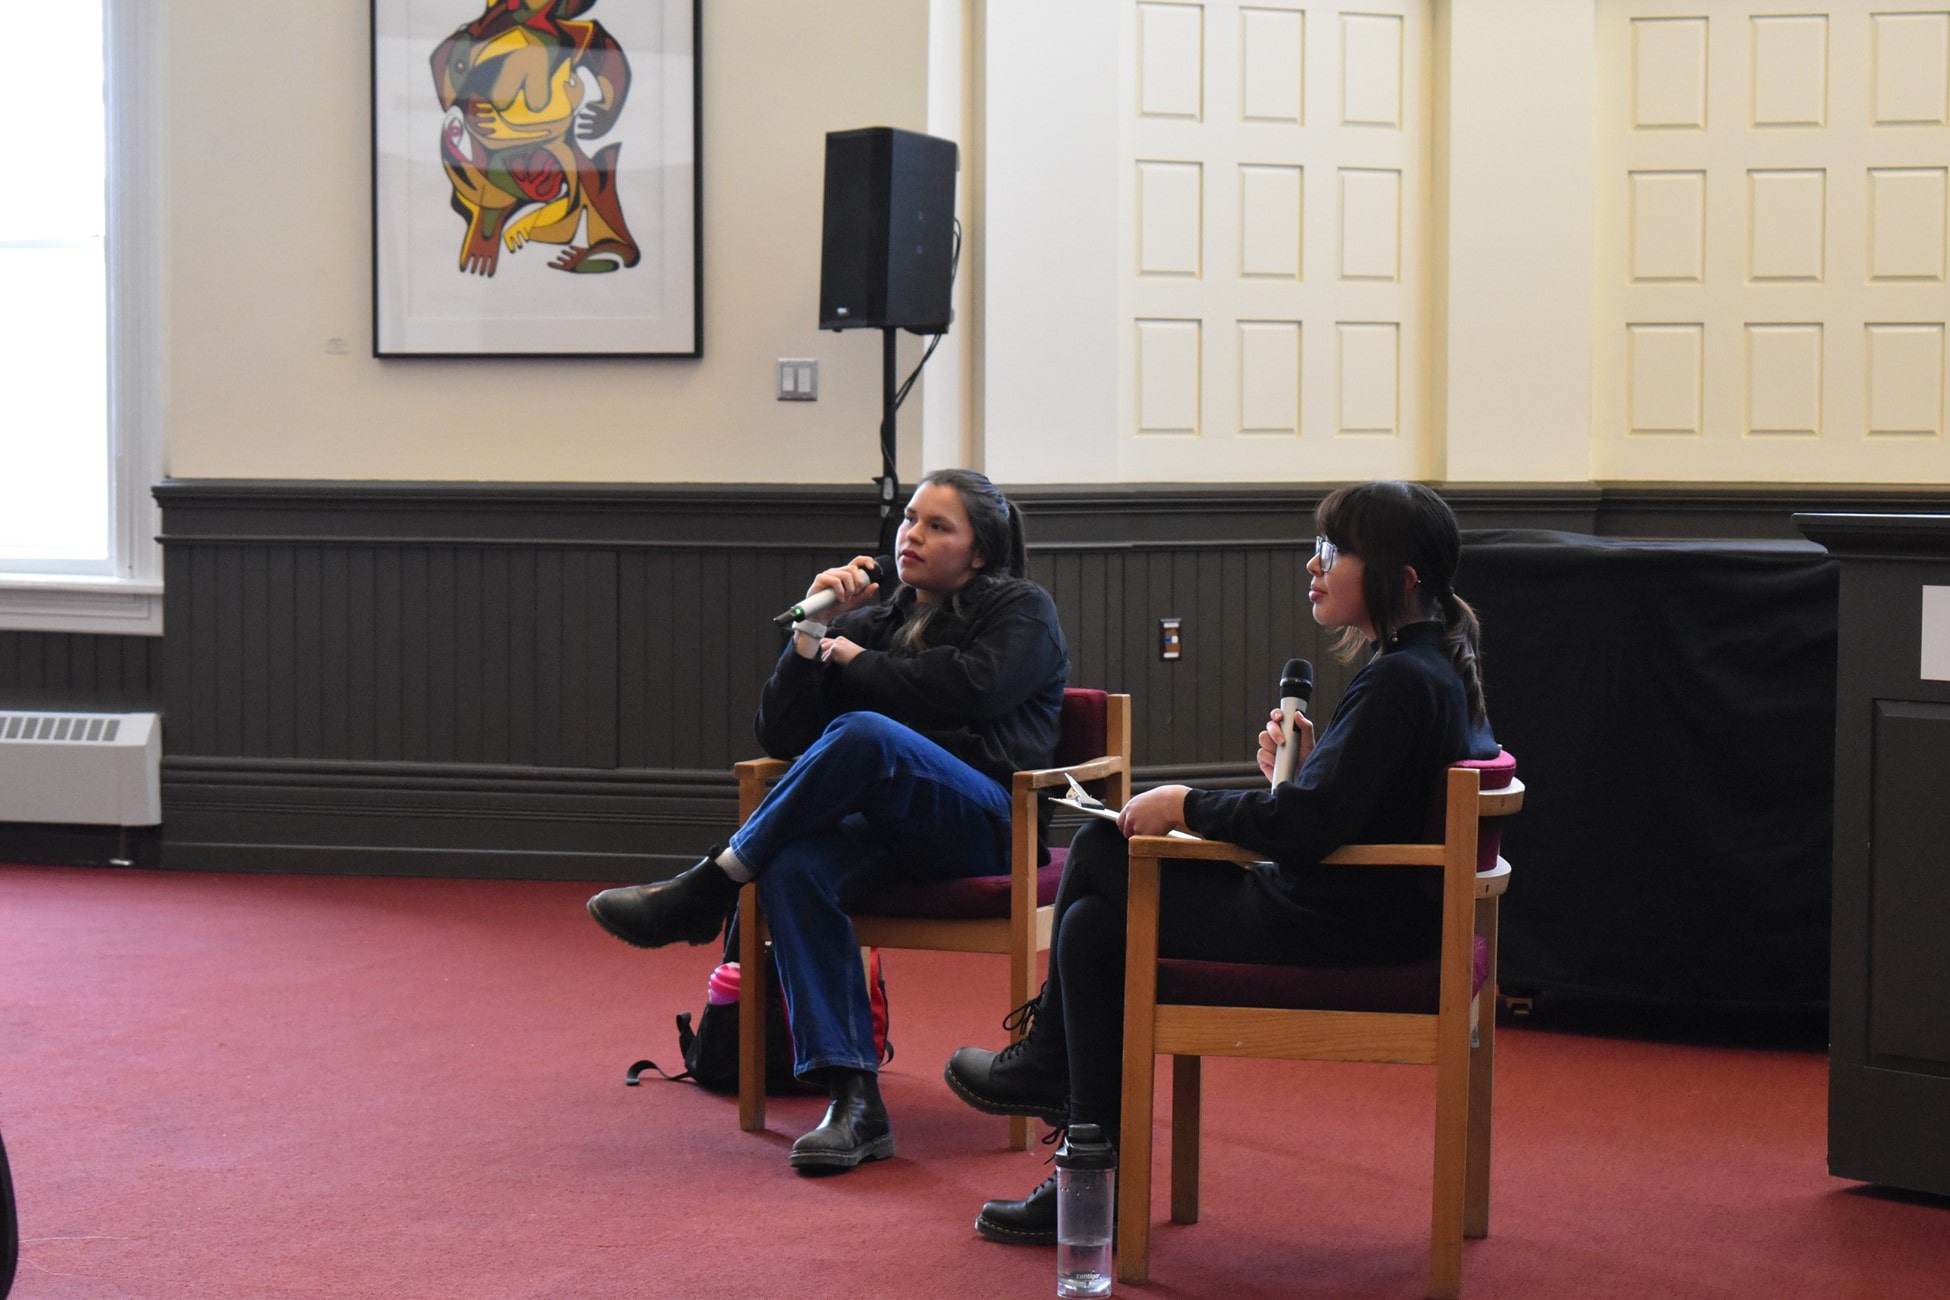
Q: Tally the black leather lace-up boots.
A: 2